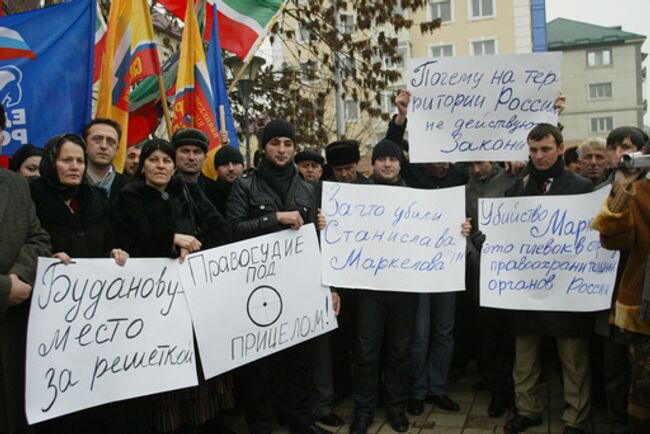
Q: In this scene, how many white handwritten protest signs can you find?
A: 5